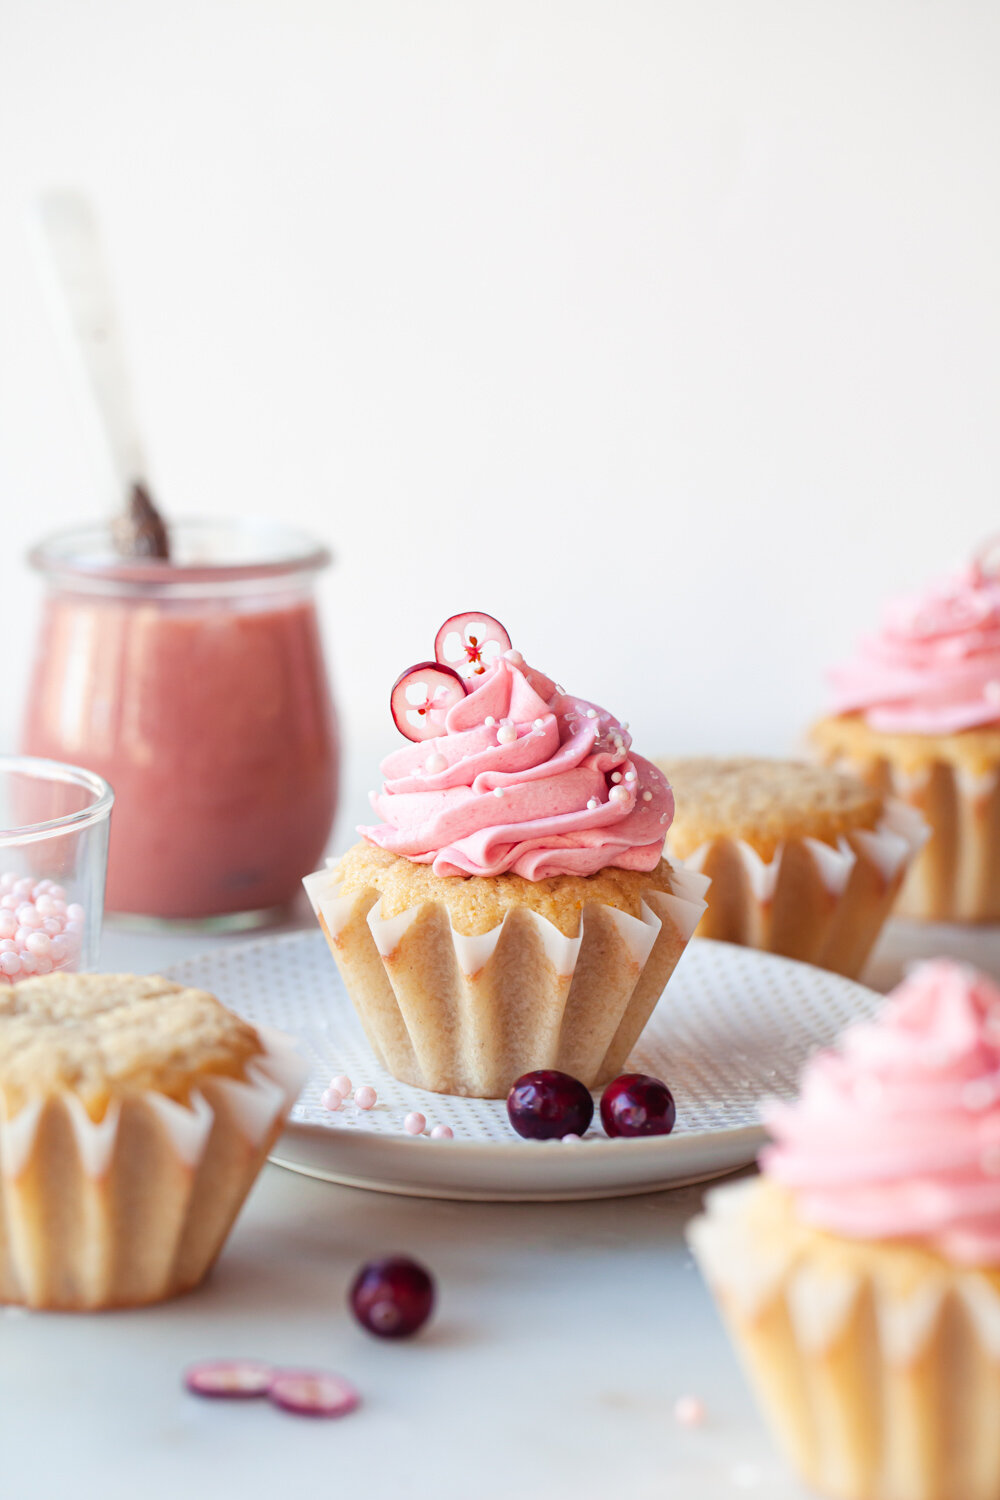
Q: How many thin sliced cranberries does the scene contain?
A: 4